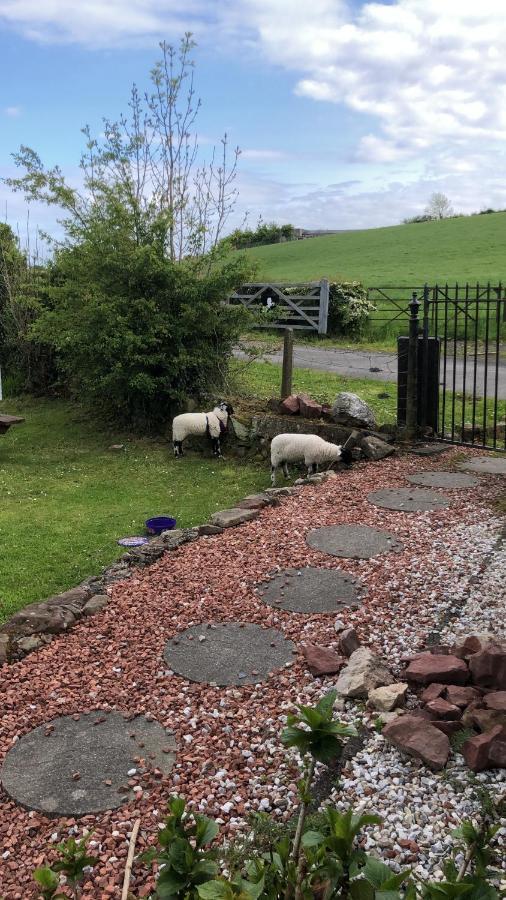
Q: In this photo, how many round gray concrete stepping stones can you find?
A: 7